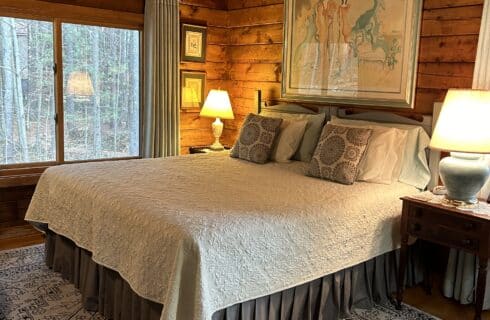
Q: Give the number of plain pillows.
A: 4